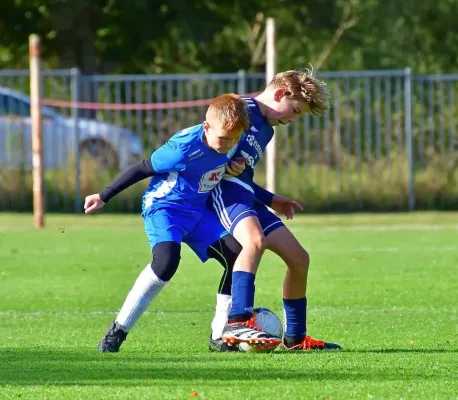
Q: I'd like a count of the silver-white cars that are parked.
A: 1